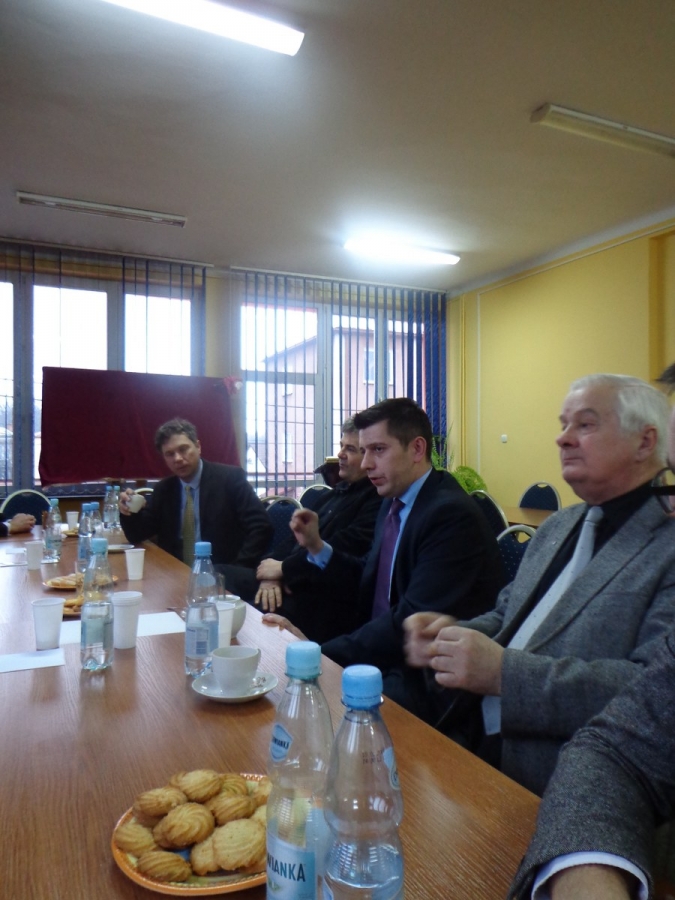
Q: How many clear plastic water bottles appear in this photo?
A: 9